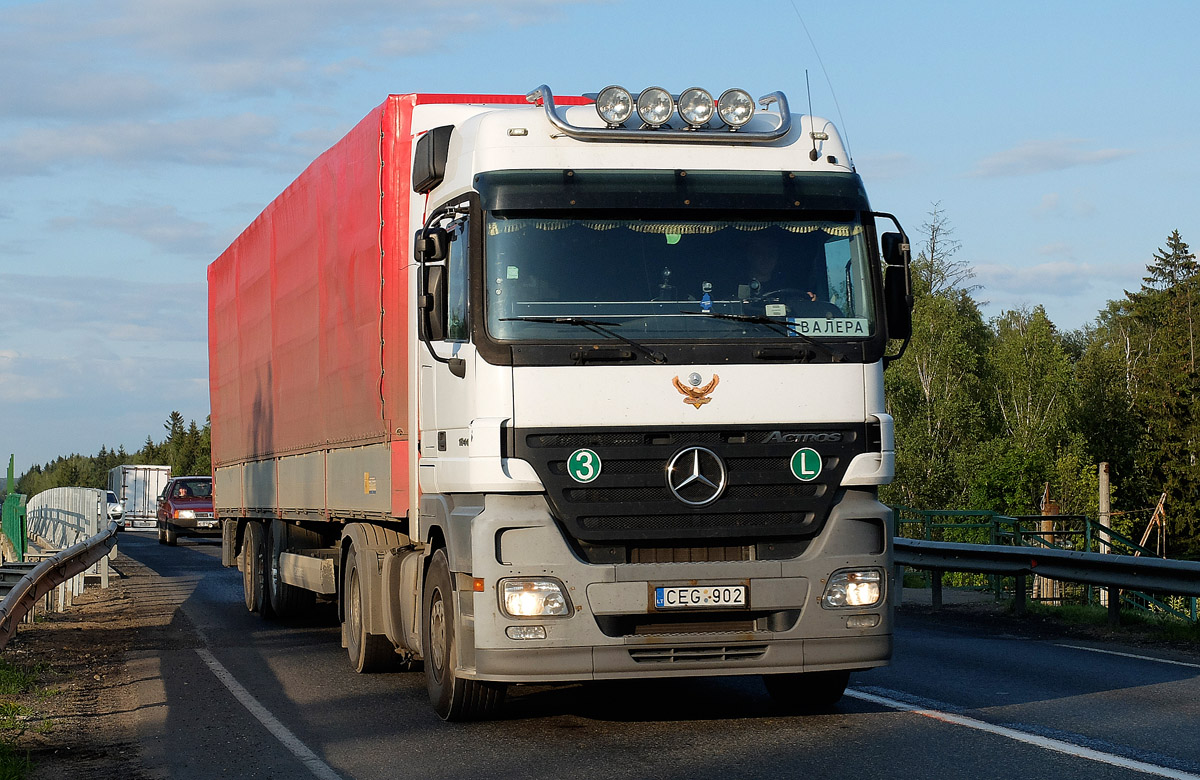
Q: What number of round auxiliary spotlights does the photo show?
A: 4